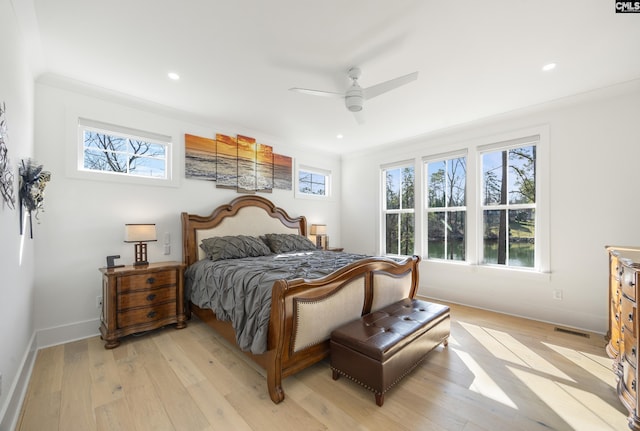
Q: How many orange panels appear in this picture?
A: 5